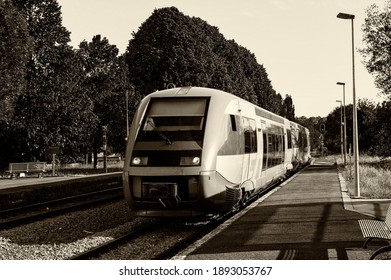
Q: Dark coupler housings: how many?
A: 1